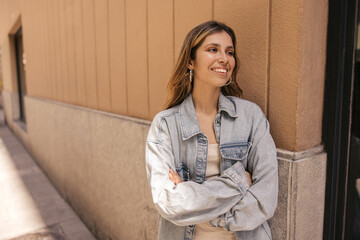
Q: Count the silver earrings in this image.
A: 2